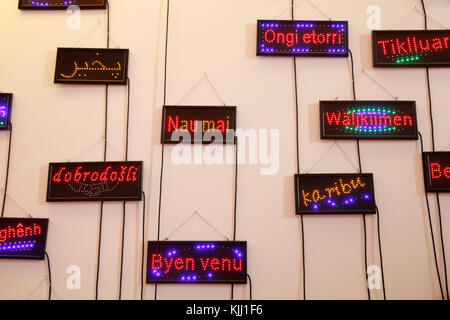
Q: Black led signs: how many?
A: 12